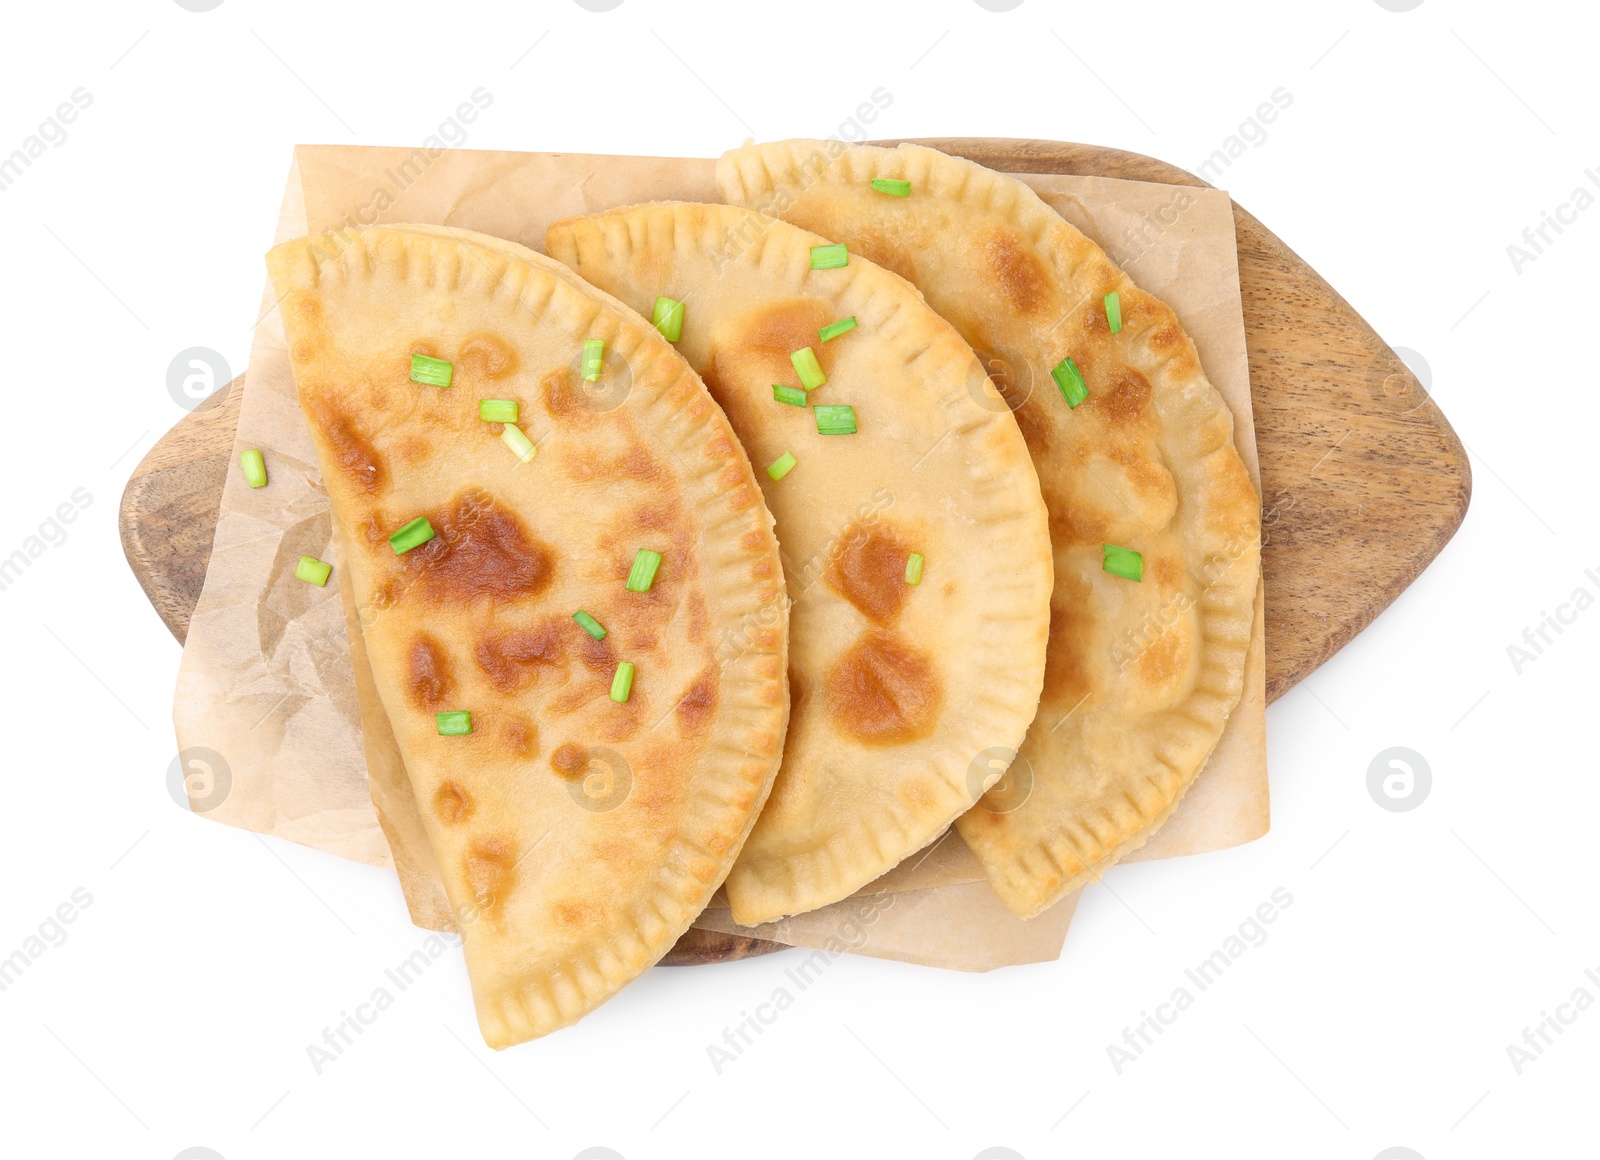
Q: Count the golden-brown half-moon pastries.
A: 3